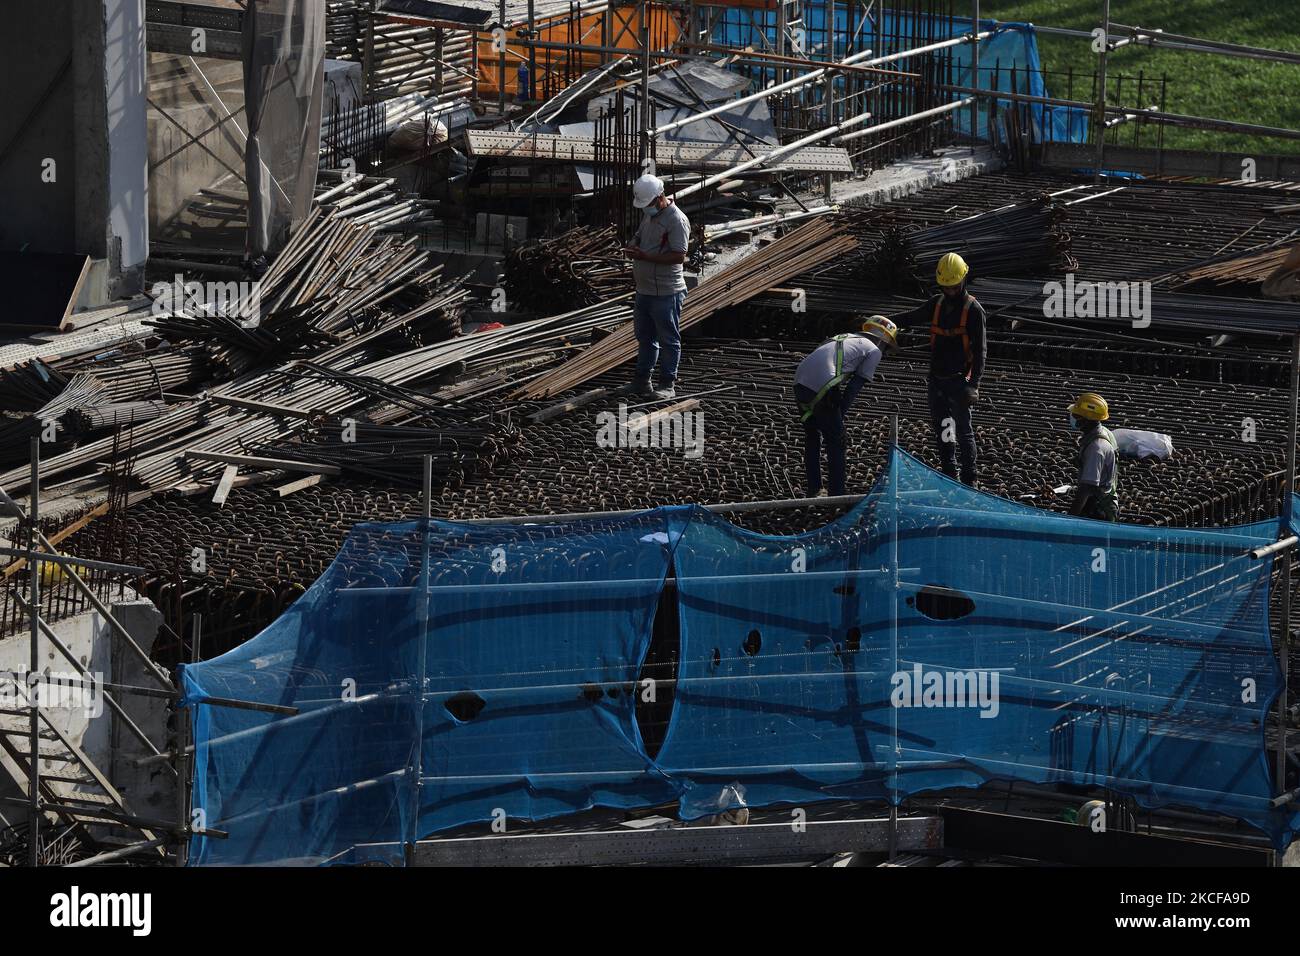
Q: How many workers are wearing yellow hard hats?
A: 3